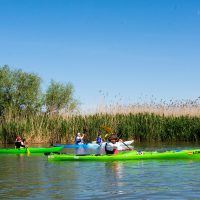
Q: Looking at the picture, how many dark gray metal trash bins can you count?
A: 0